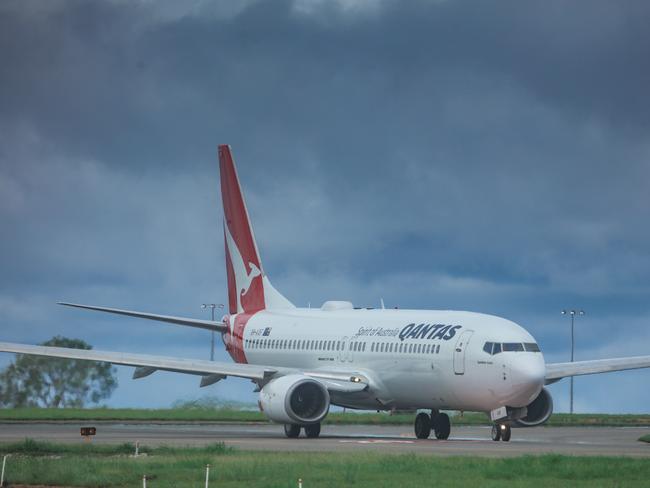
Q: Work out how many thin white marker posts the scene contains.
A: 5